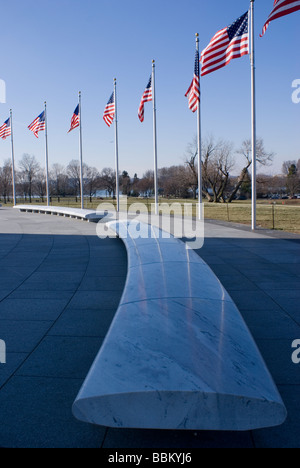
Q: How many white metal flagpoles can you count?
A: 7